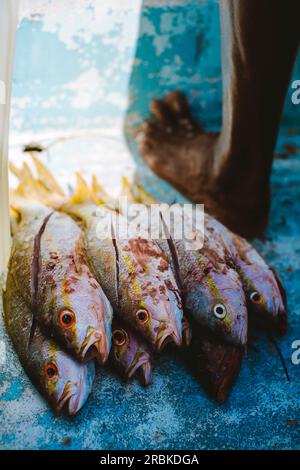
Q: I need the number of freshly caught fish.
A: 7